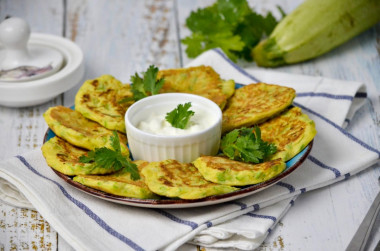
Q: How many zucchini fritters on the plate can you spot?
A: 9